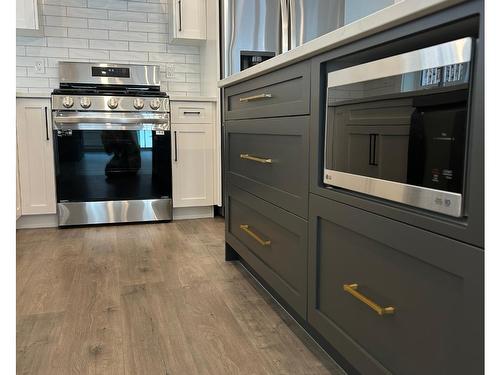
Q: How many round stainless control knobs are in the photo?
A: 5